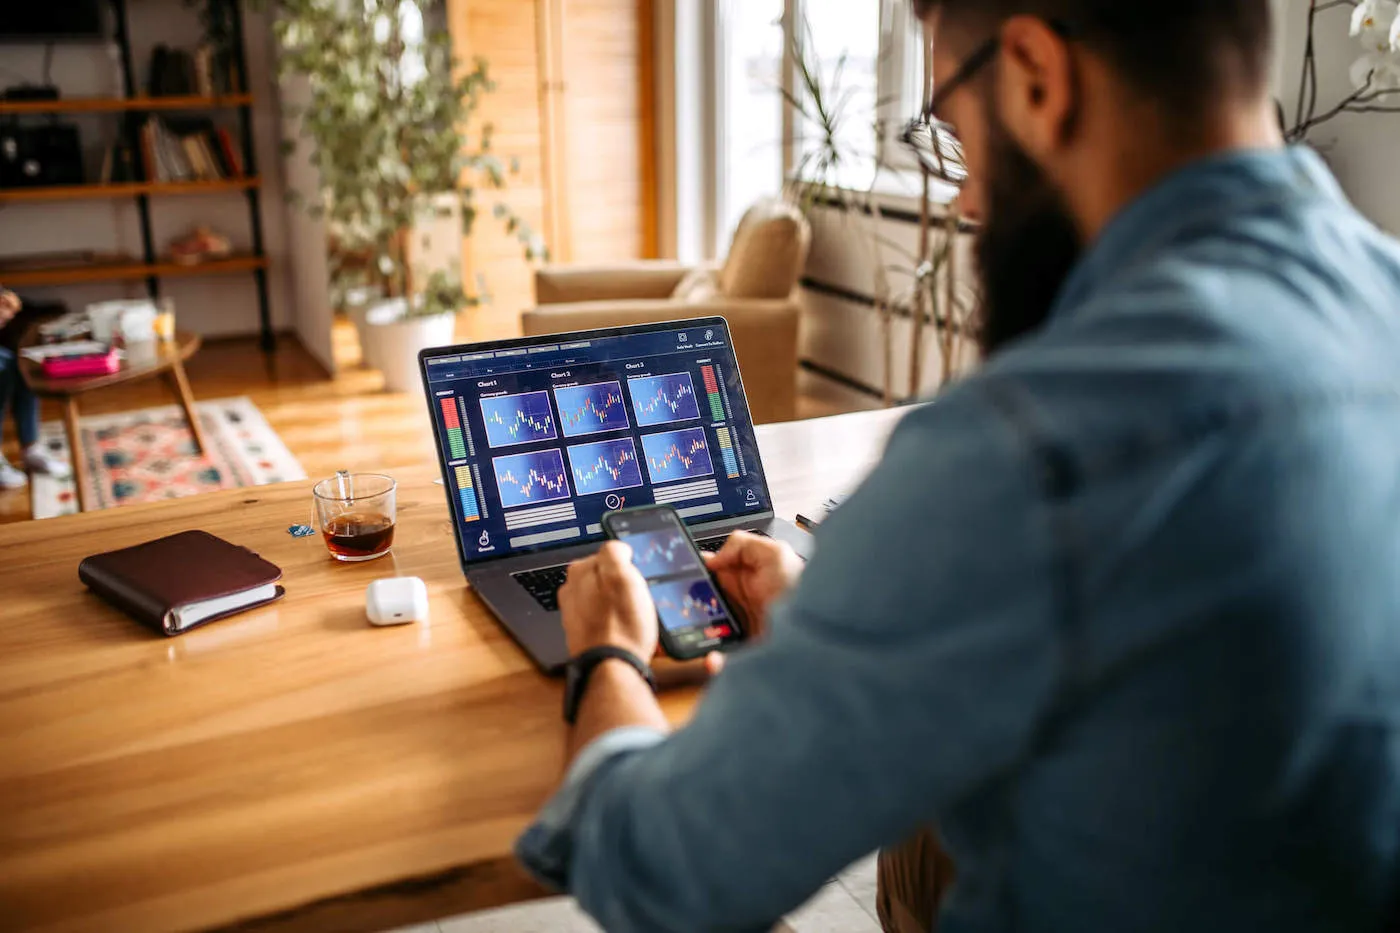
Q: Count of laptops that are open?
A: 1